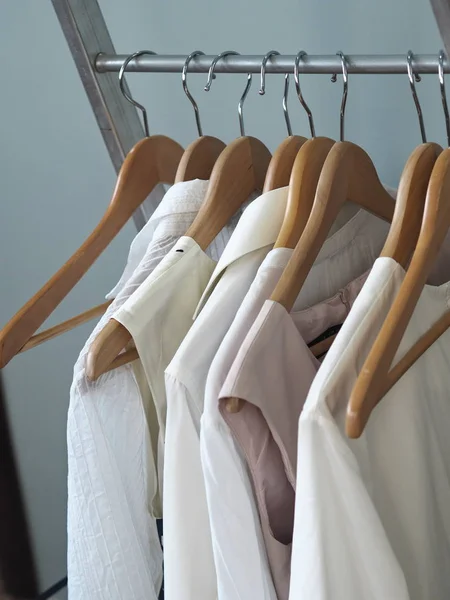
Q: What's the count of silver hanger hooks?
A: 8